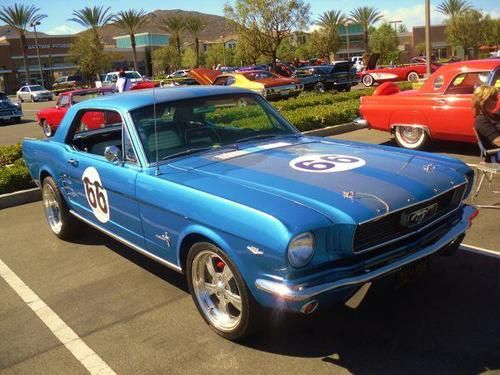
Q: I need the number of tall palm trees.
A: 8